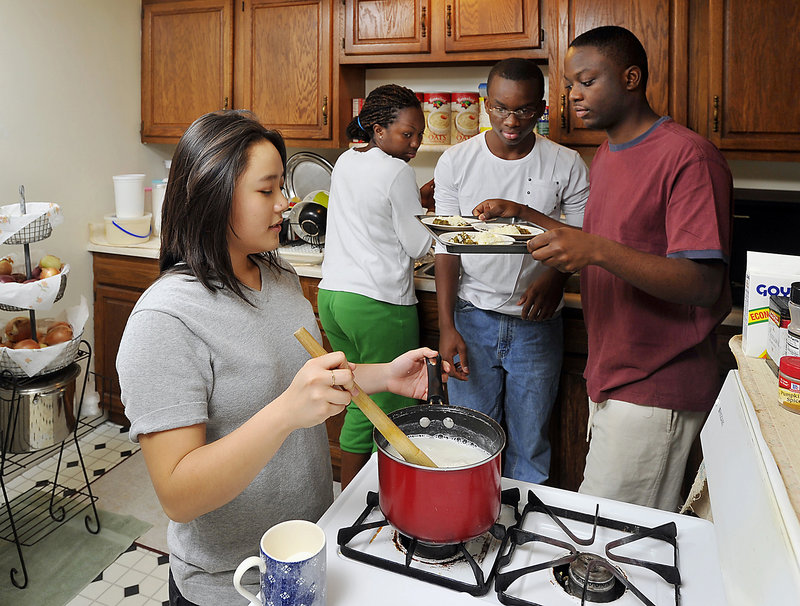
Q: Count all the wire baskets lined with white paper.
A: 3